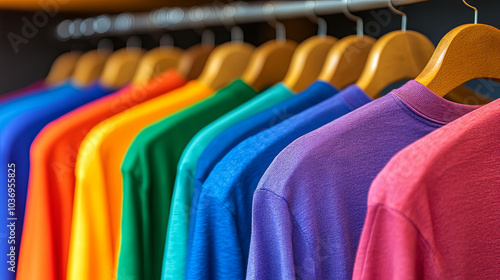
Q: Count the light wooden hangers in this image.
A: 11